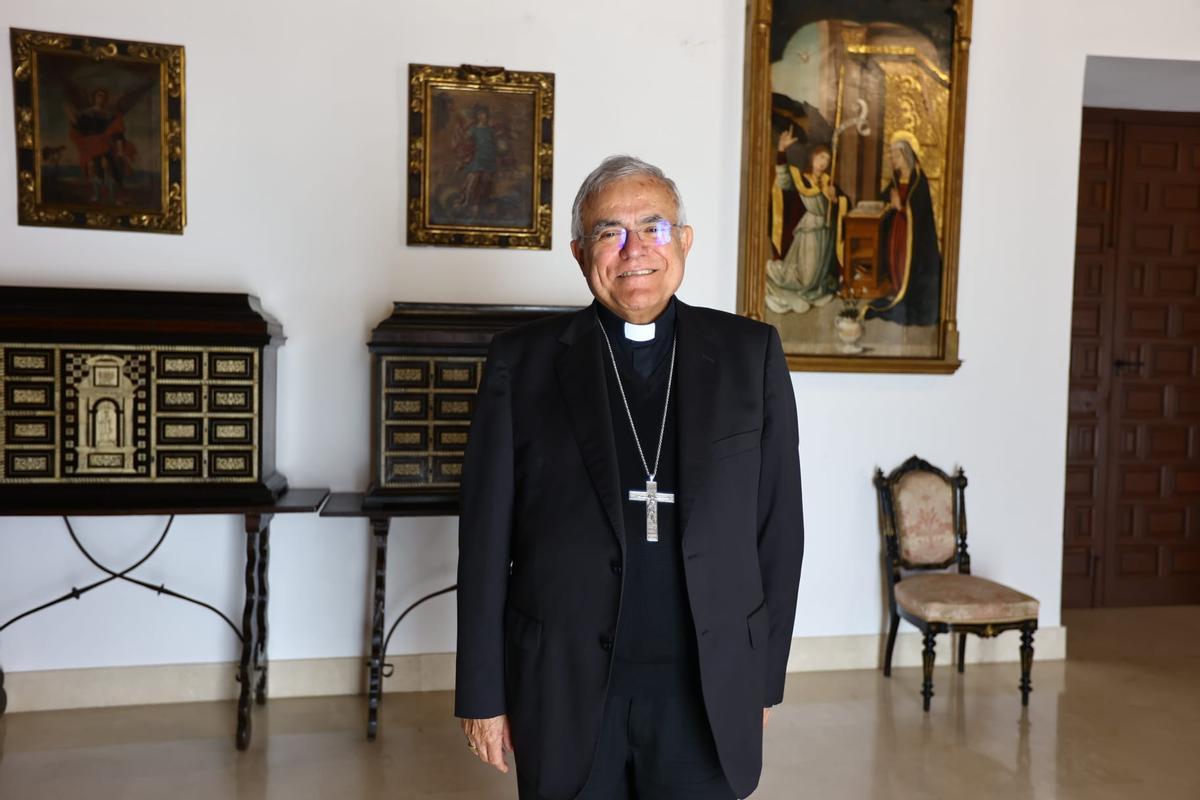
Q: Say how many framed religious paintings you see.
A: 3